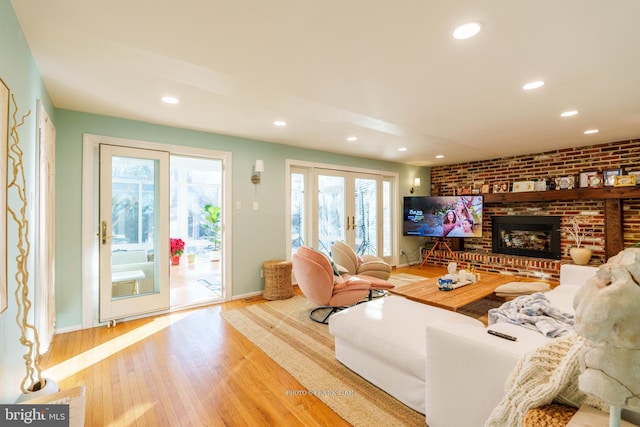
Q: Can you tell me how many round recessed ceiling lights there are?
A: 9